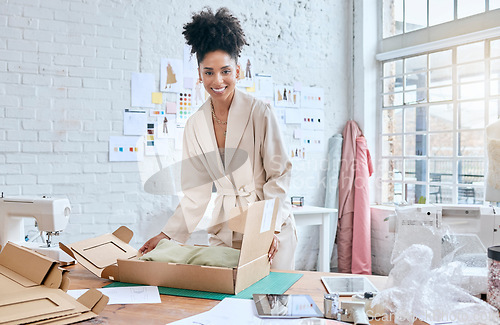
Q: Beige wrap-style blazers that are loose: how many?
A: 1